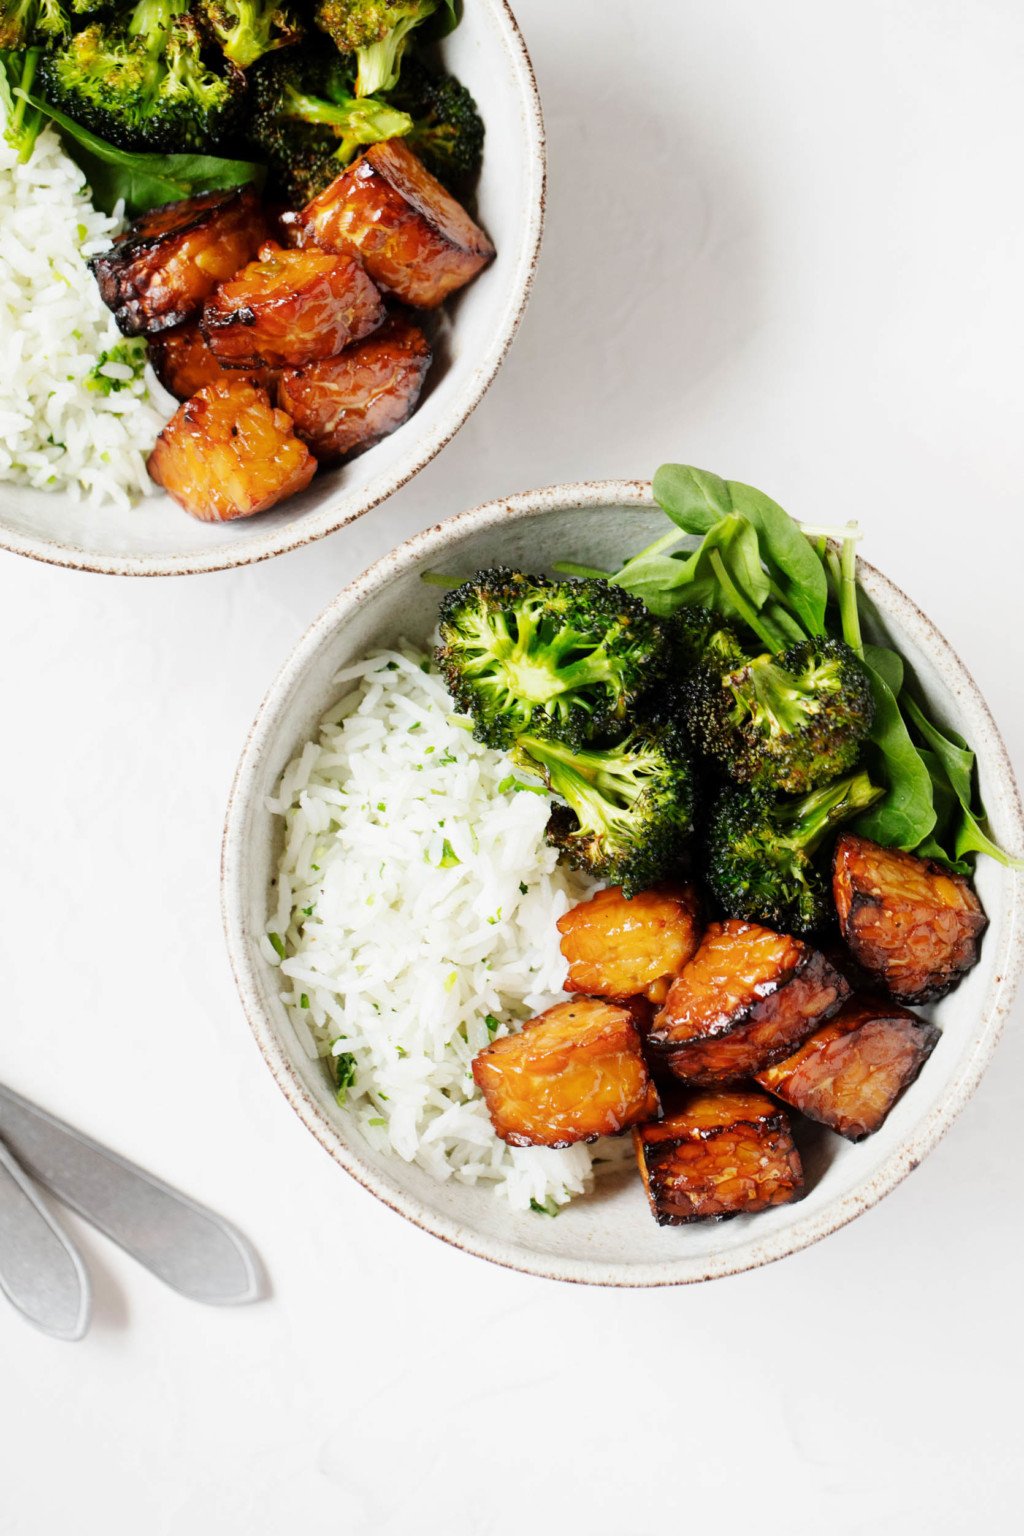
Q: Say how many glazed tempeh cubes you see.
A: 12